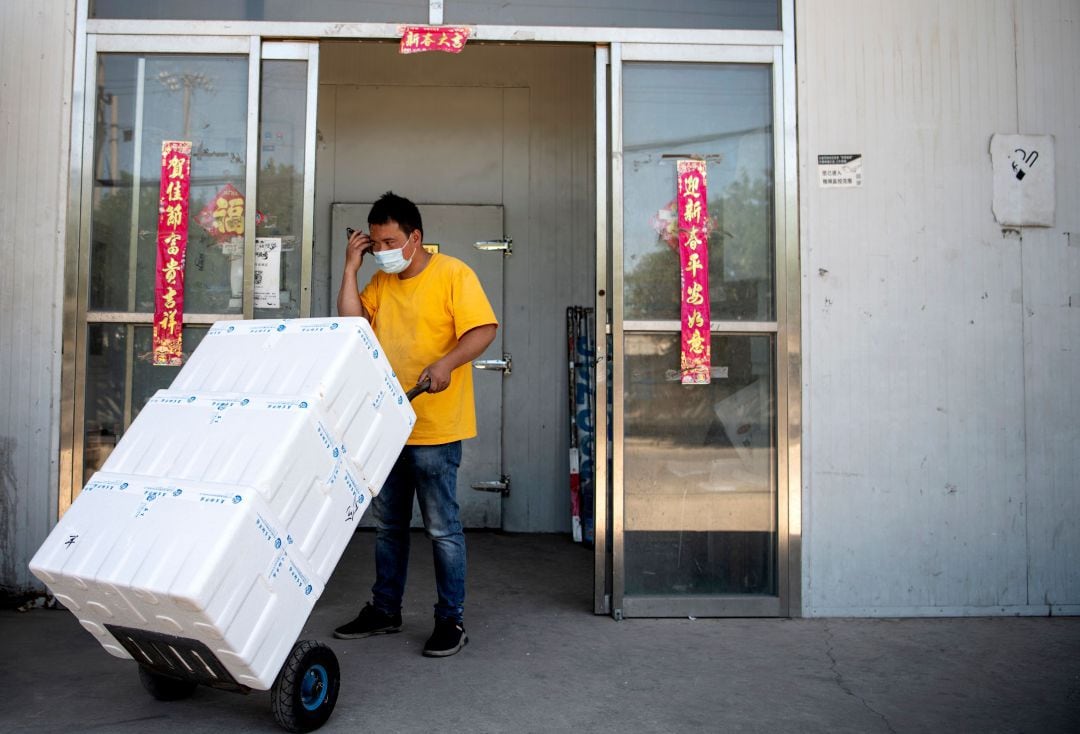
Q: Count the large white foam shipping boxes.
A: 3